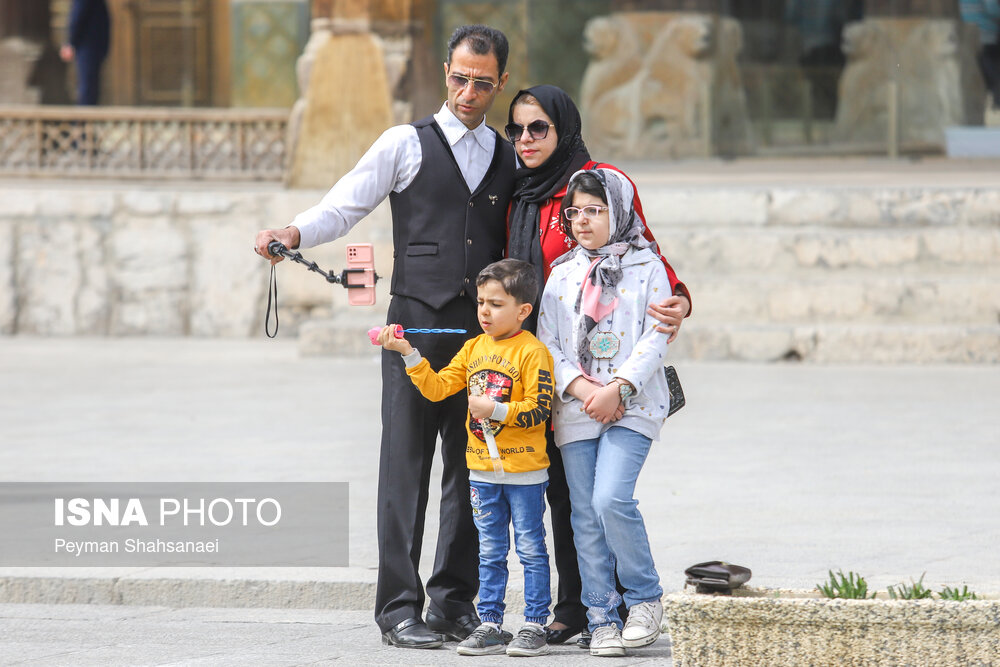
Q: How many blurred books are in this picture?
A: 0